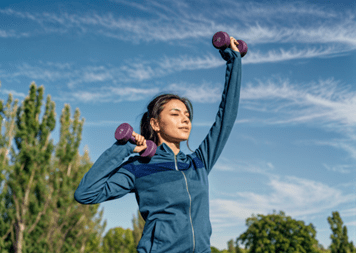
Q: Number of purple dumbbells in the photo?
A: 2